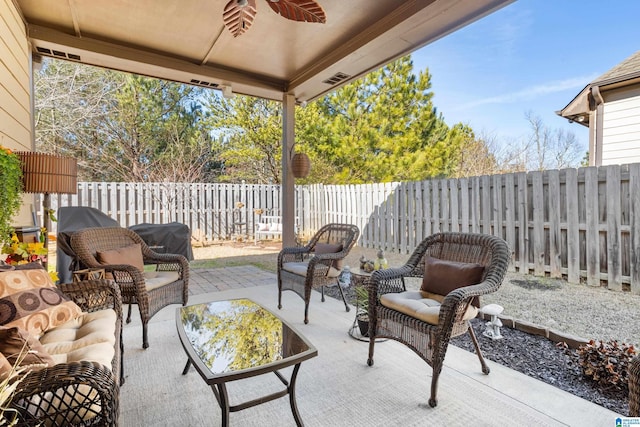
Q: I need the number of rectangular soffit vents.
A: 3